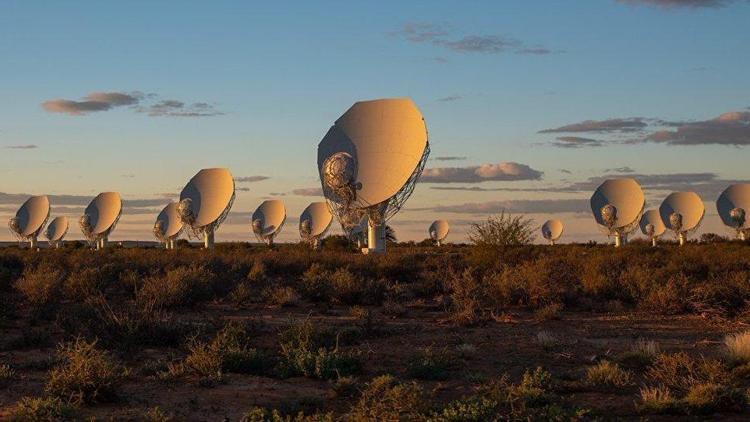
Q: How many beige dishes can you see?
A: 14